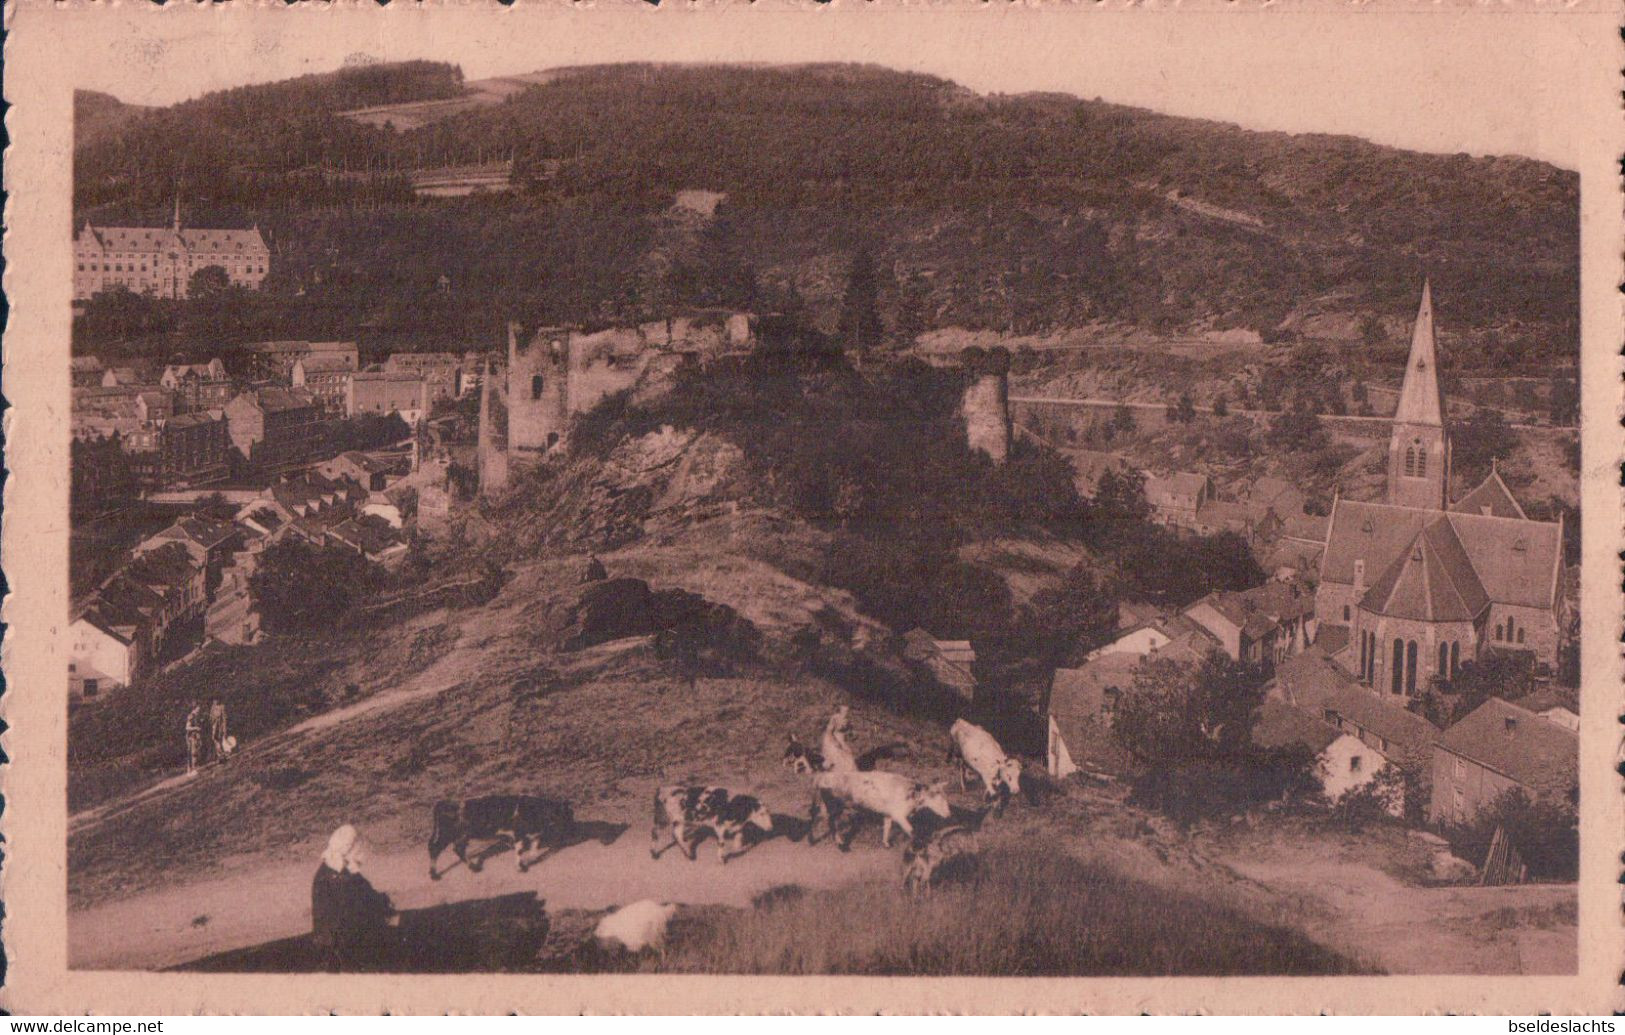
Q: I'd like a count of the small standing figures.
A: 2